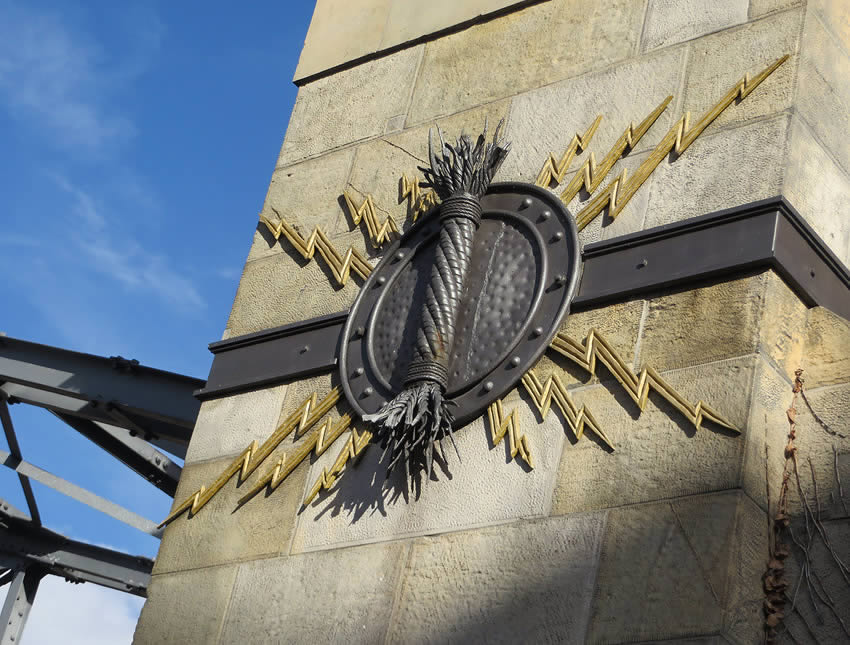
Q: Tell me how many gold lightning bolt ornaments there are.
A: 12